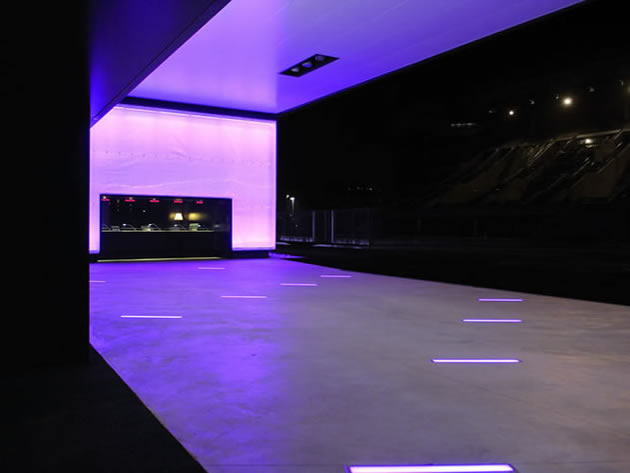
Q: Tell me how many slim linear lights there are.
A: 10